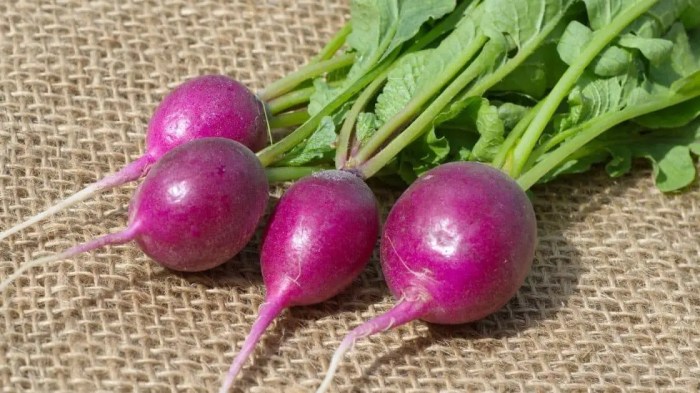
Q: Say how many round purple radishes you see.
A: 4